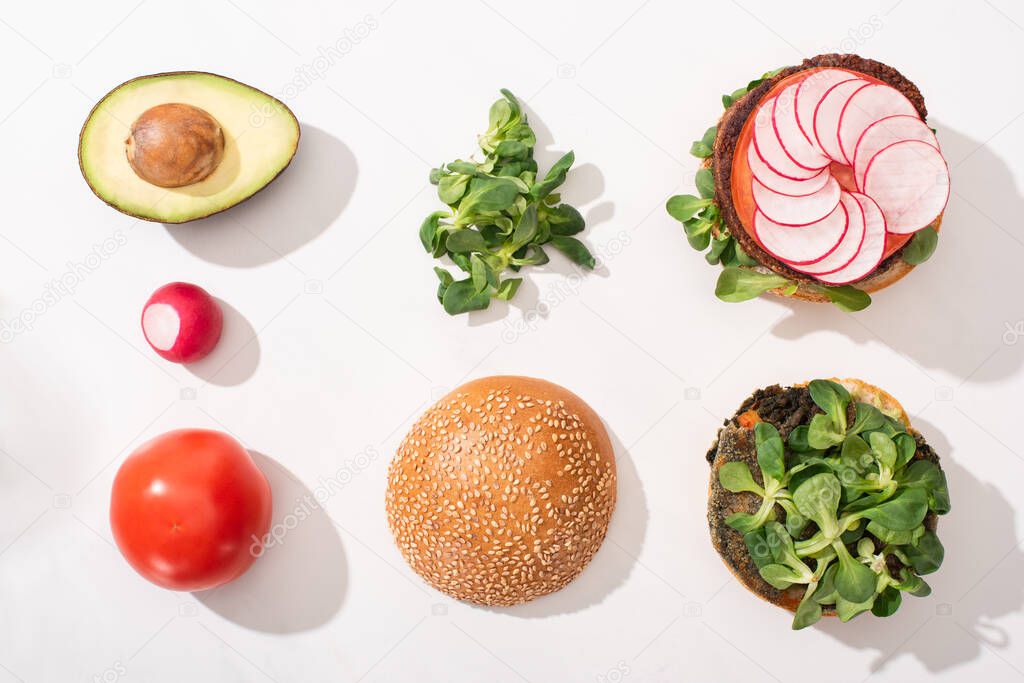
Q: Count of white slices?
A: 12